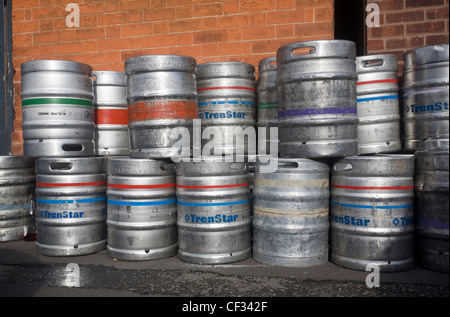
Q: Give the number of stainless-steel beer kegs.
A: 15